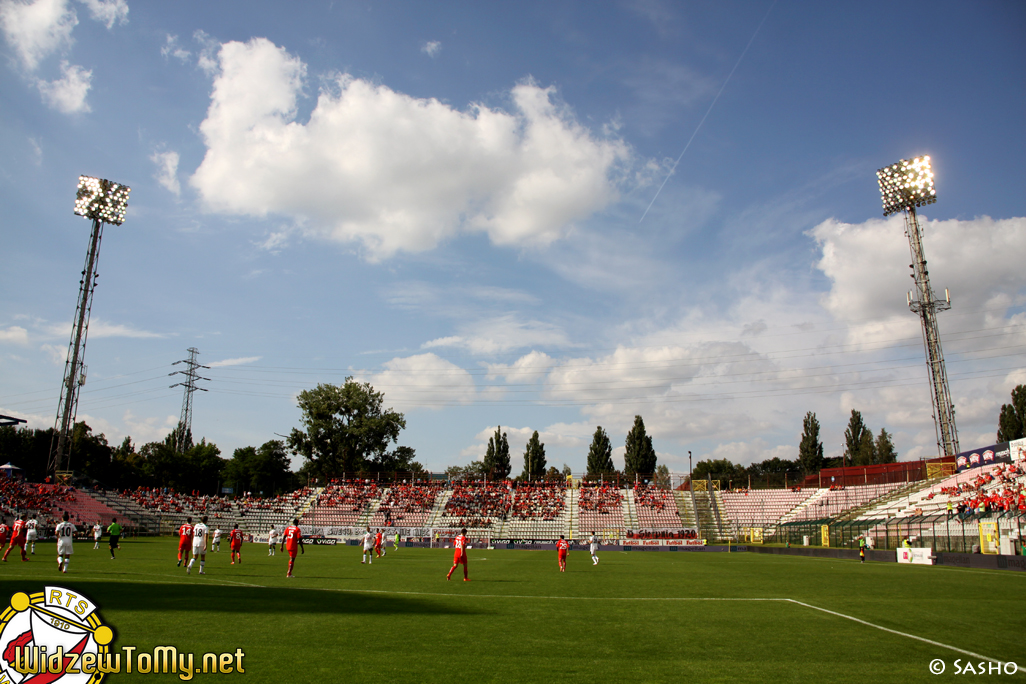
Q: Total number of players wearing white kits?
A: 9